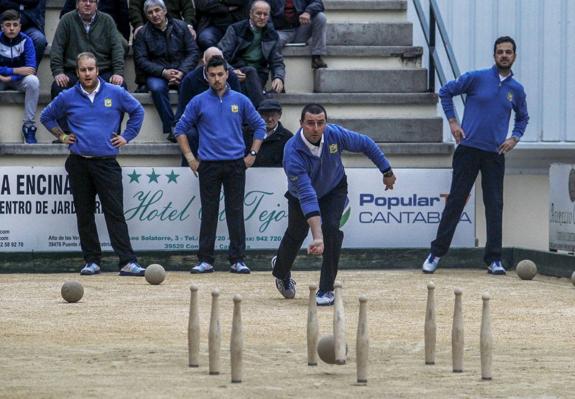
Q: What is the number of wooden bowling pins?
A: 9